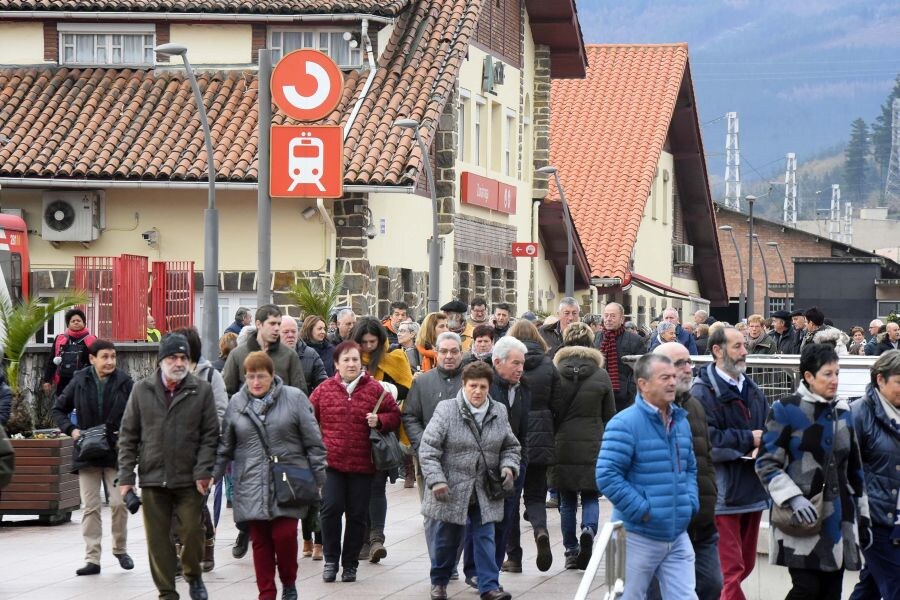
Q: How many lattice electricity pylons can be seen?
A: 5